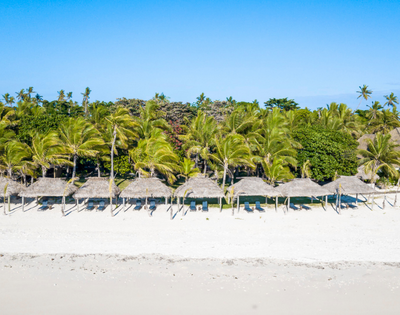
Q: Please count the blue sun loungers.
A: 13